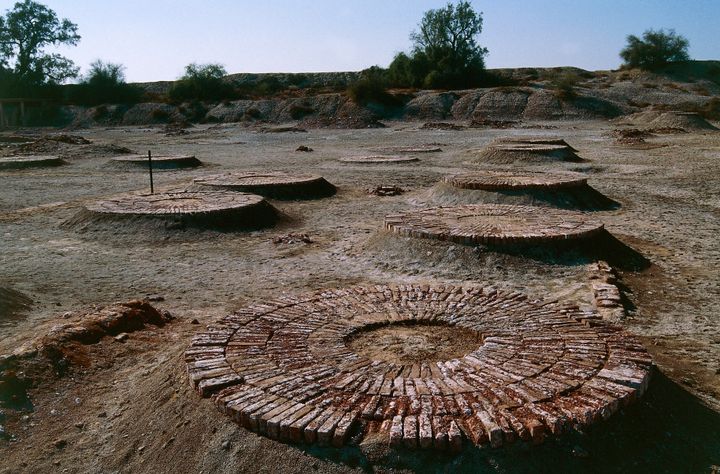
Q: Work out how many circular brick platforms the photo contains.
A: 11